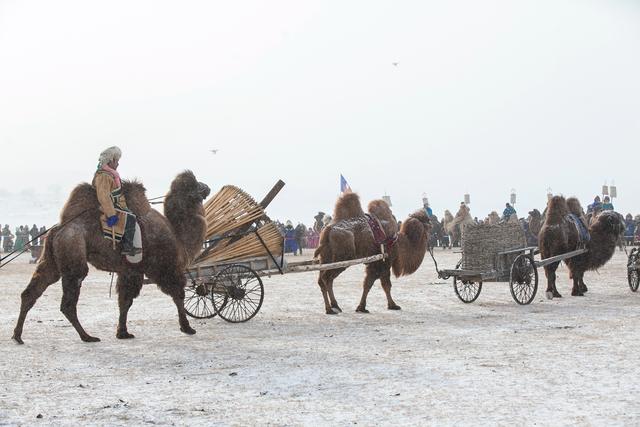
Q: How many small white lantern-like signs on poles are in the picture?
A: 7